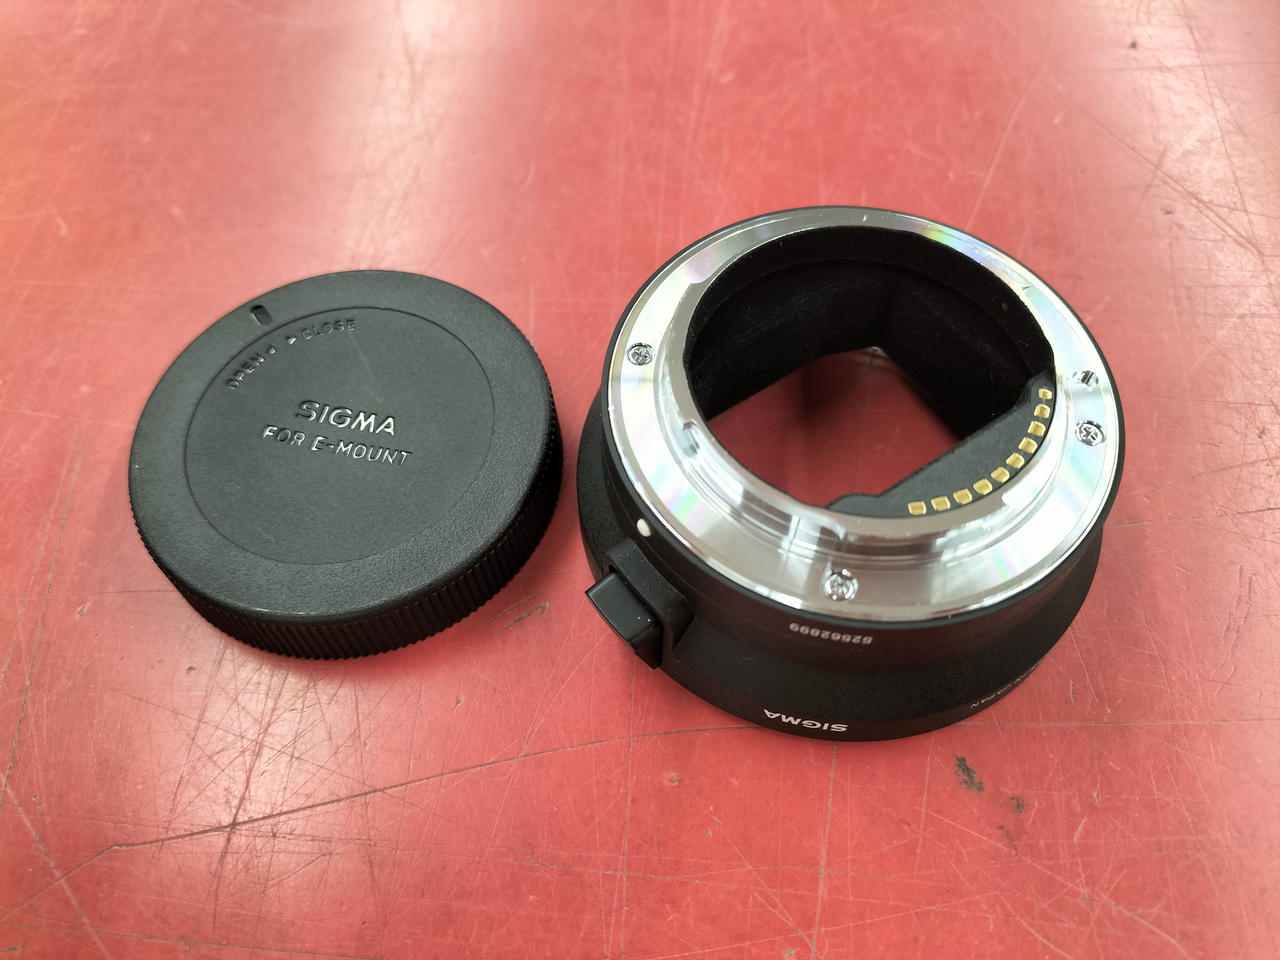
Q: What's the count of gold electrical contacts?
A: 10